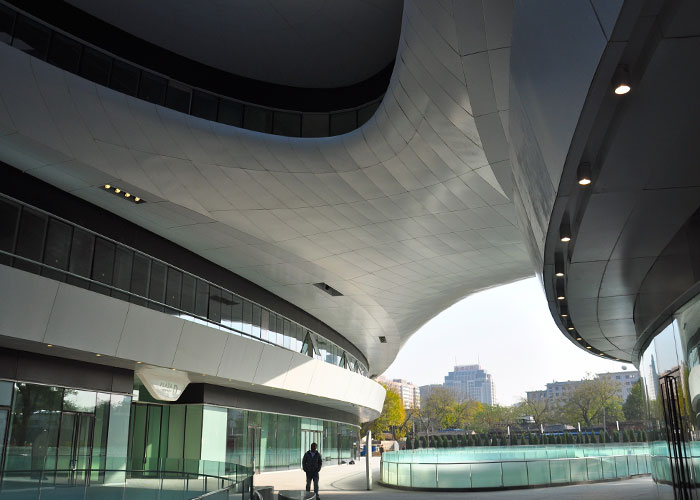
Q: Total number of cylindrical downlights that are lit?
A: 11